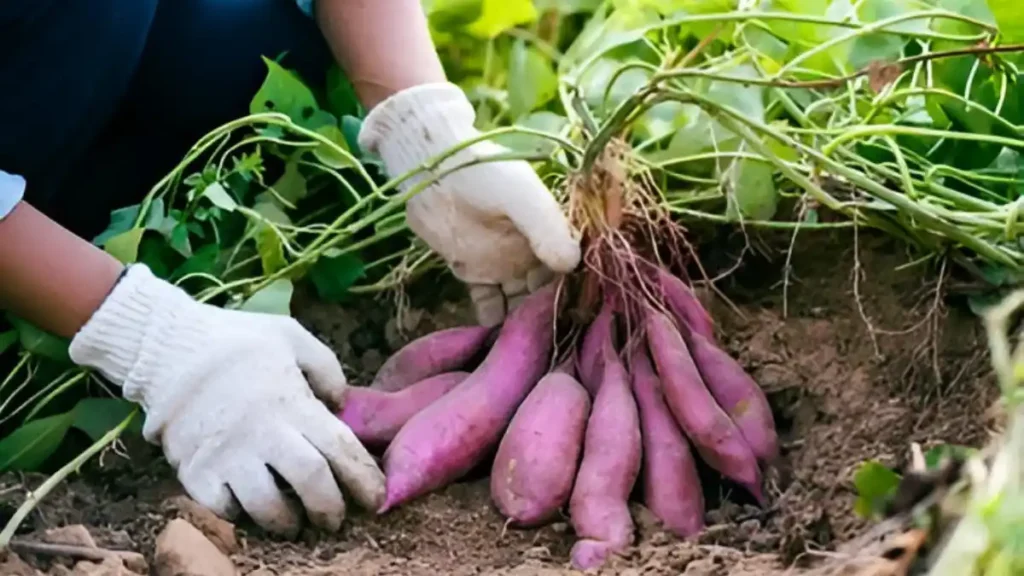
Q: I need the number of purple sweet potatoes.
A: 10